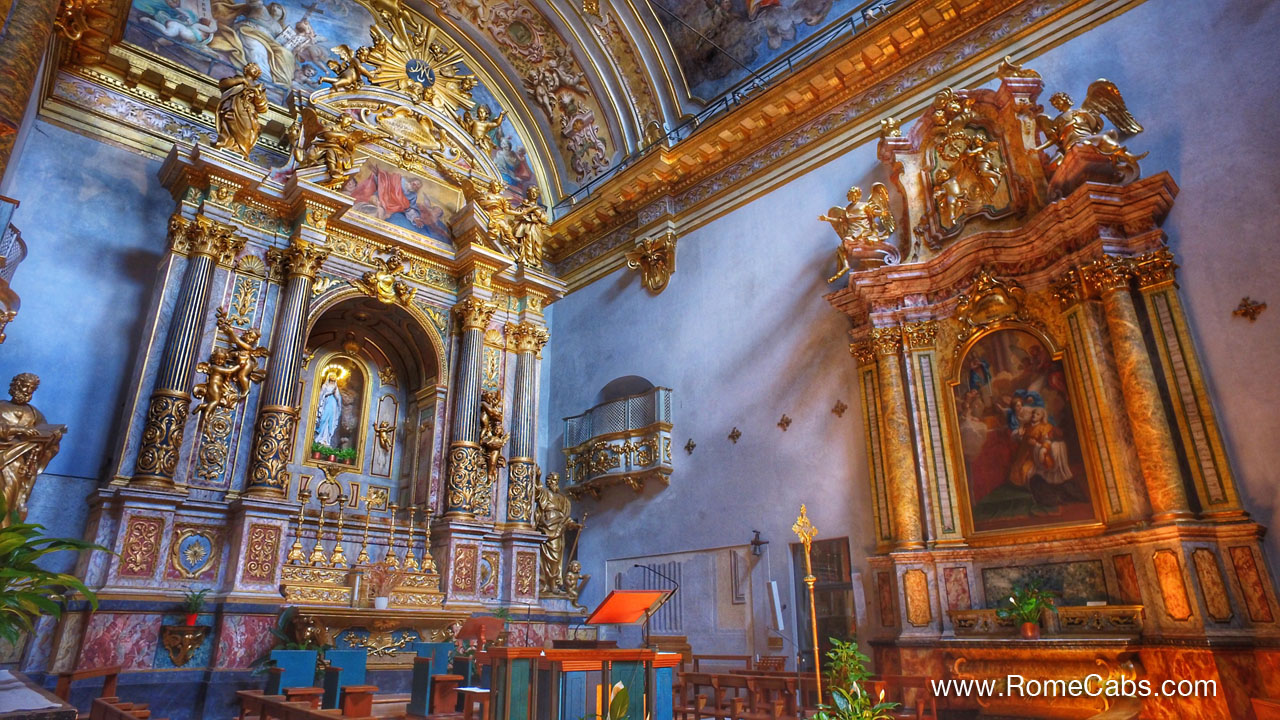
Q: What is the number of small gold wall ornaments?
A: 5